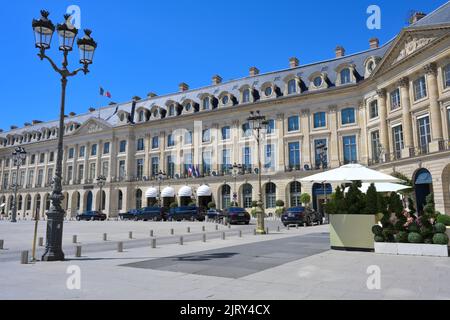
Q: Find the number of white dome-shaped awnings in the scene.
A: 4